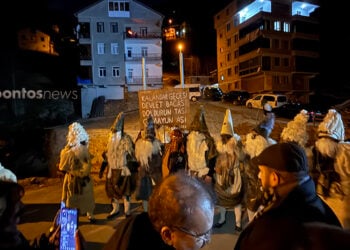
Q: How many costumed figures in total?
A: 9